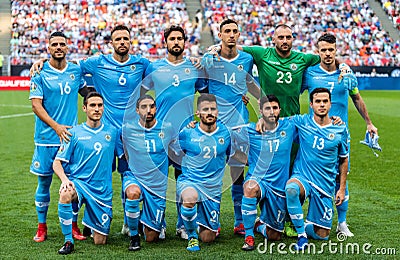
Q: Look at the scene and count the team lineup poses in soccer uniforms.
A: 11